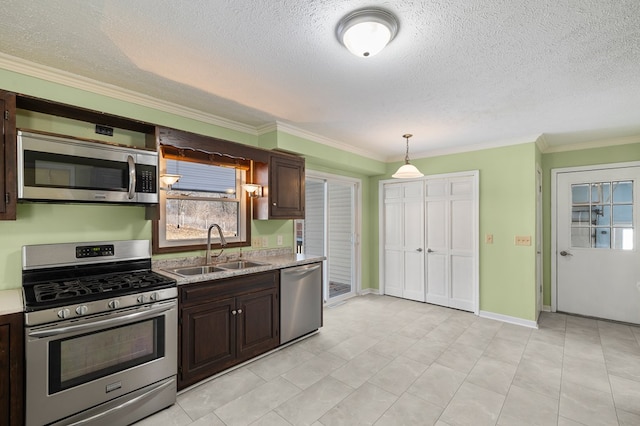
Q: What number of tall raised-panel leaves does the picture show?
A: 4